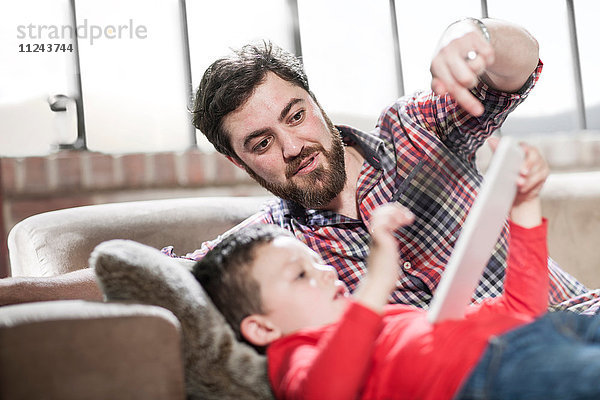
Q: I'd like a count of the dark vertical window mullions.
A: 6